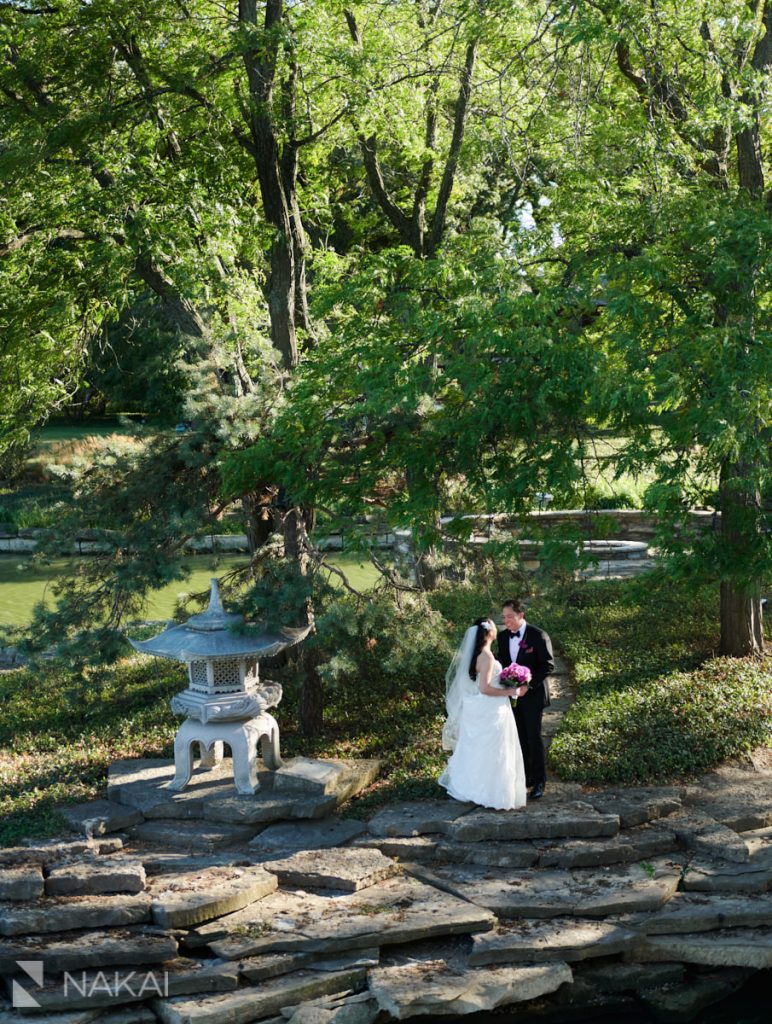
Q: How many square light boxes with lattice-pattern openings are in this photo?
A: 1